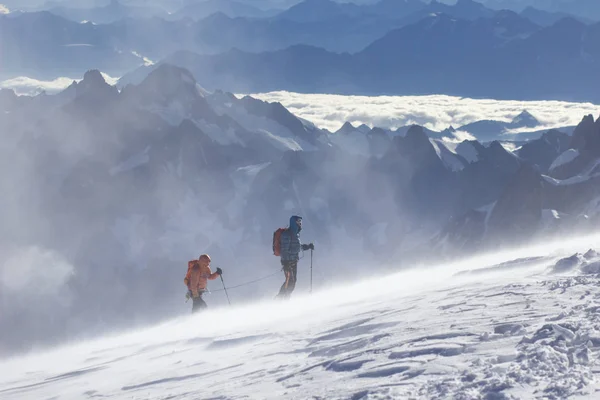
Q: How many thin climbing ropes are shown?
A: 1